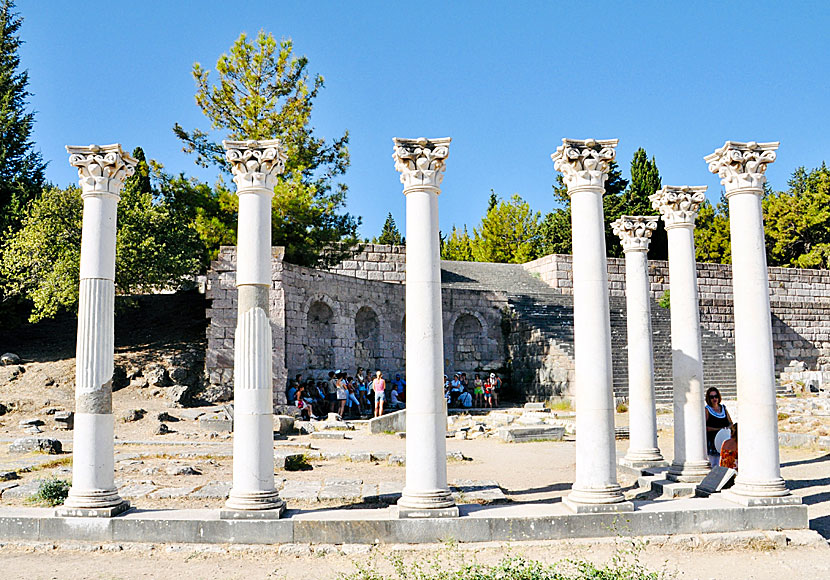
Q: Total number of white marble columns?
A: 7